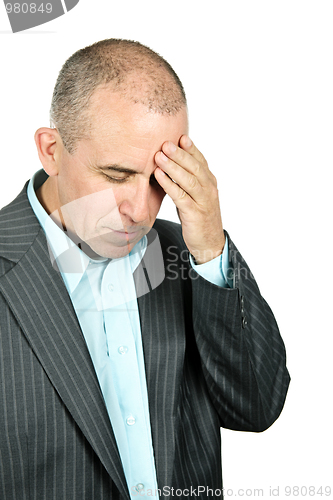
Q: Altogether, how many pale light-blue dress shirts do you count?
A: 1